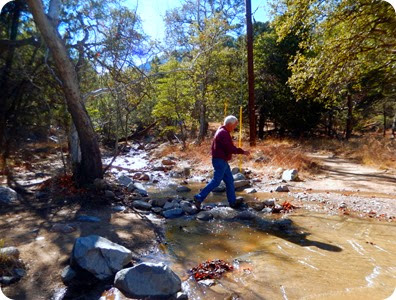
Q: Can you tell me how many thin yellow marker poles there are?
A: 2